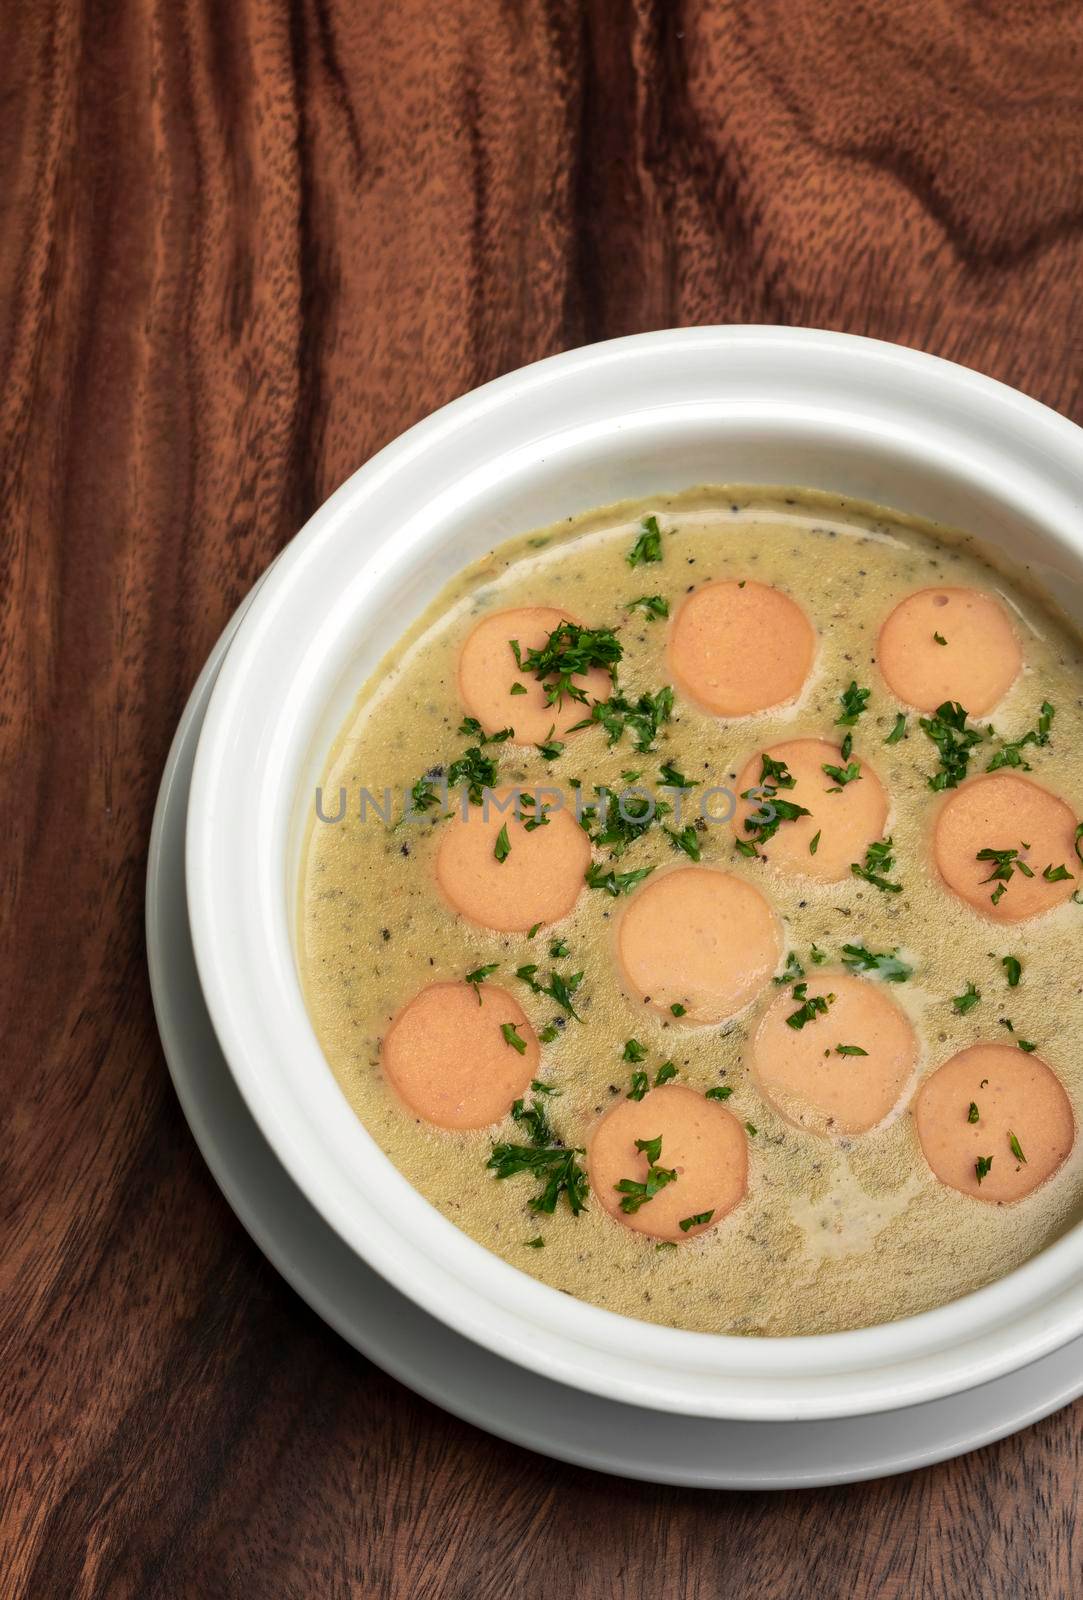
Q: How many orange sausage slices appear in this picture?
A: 11